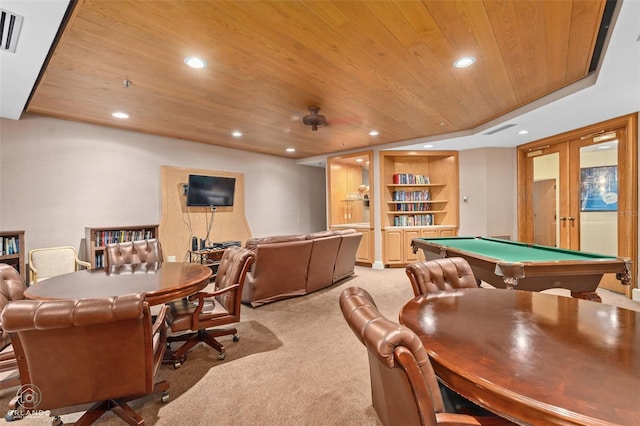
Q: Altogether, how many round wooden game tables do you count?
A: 2